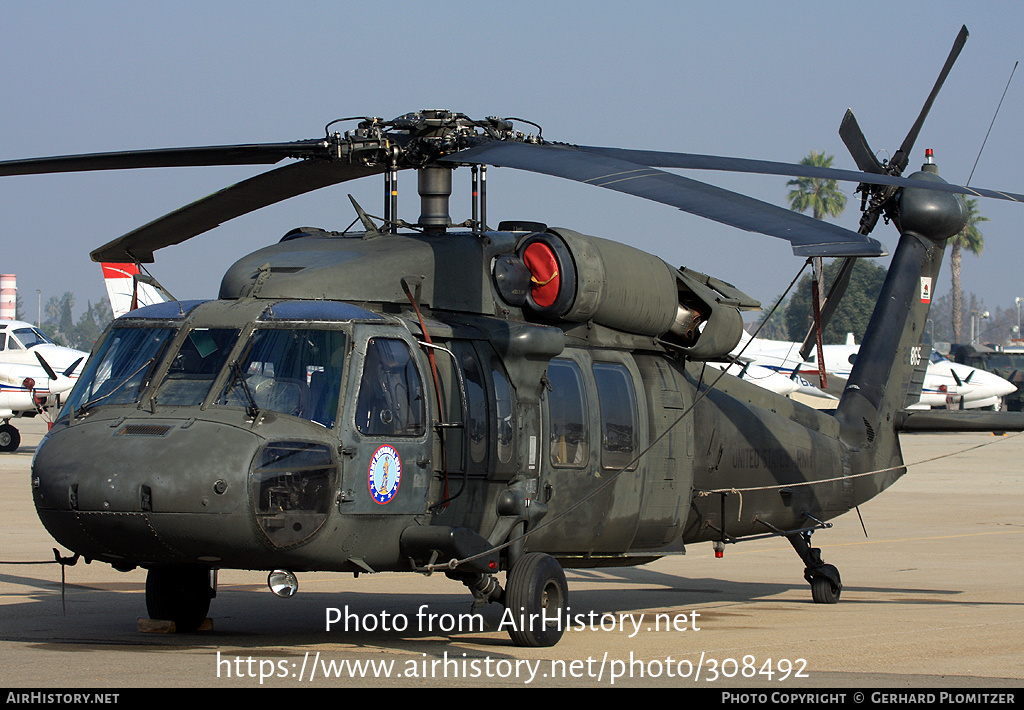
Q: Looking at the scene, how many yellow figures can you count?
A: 1